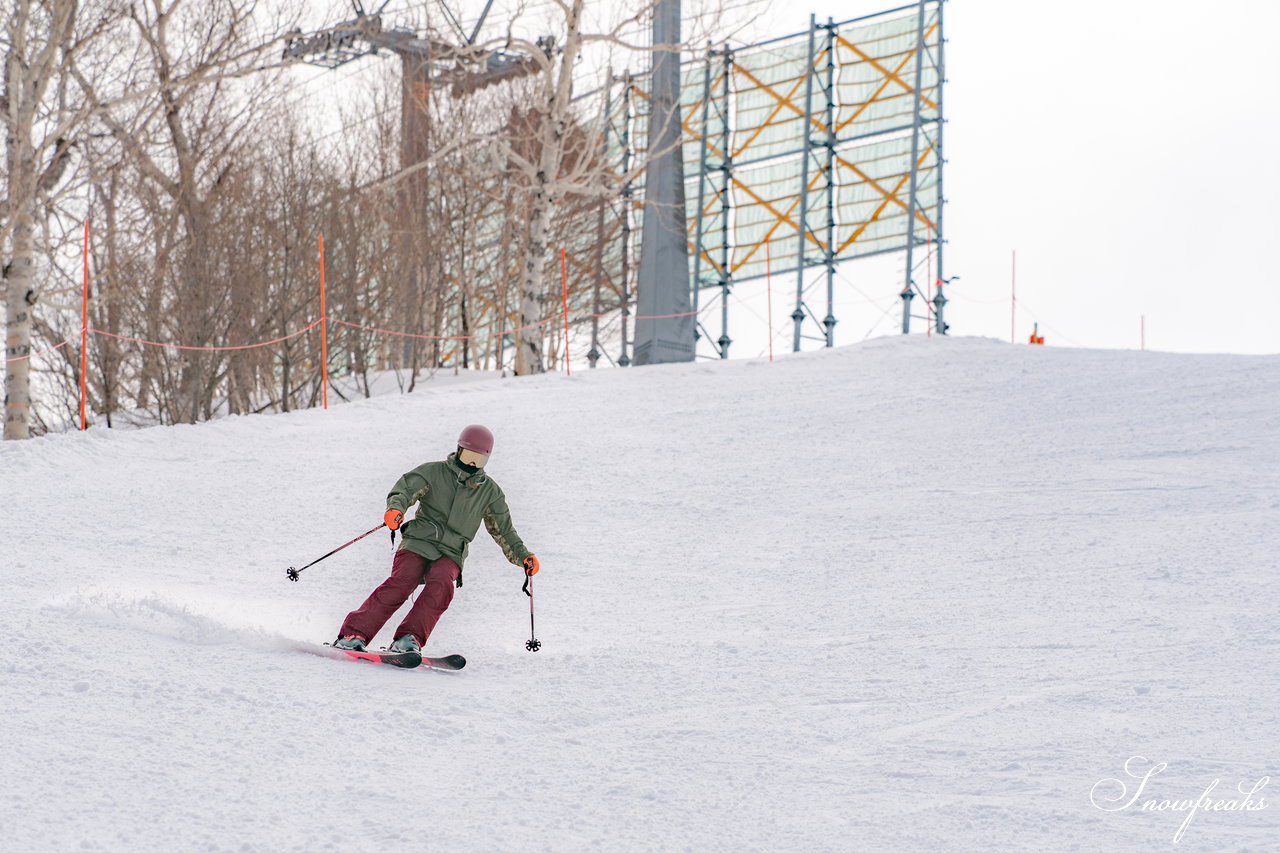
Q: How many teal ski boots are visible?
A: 2